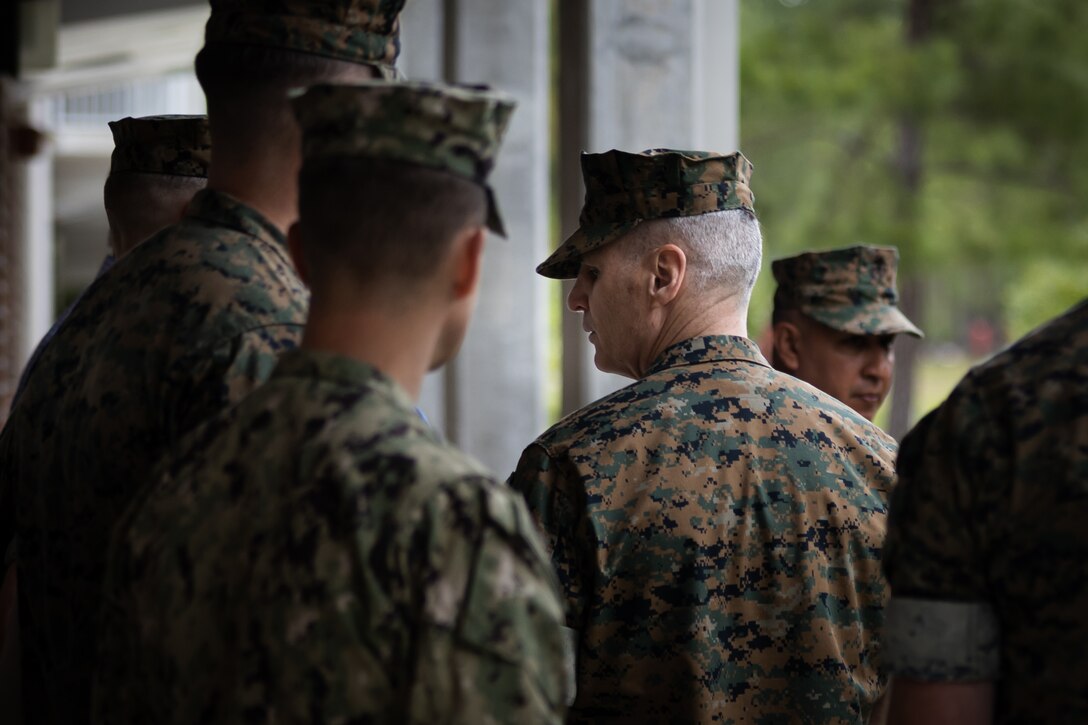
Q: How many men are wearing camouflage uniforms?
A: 6